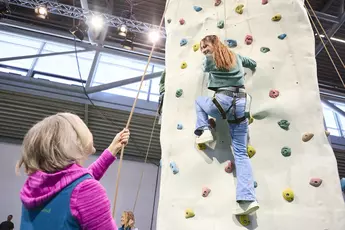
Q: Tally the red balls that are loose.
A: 0